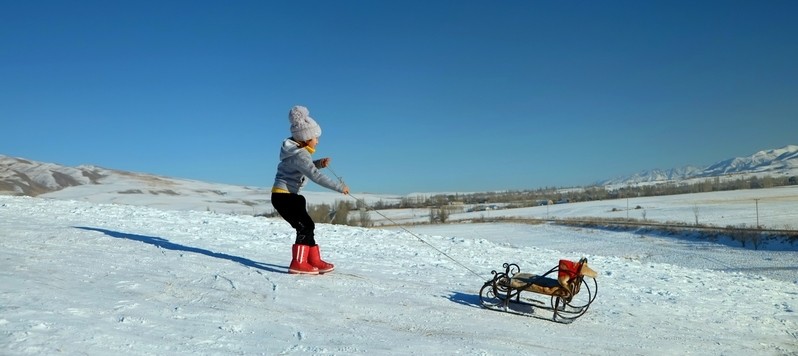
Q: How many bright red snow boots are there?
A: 2